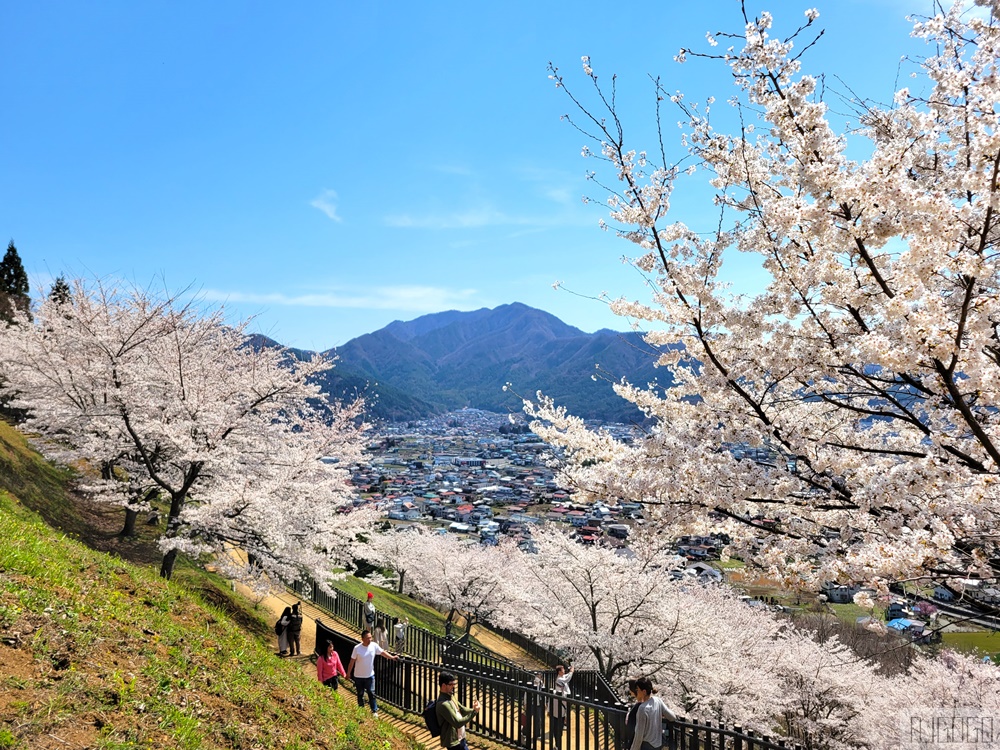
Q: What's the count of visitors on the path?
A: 12